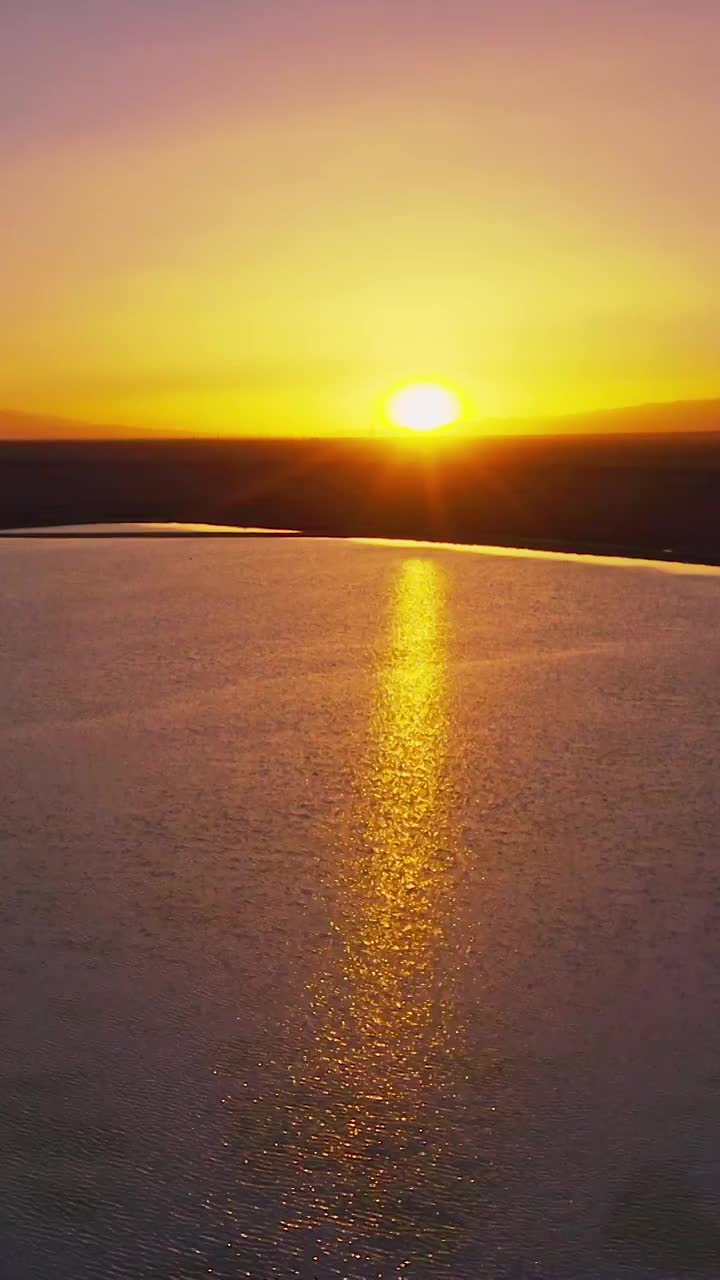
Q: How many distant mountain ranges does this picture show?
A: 2